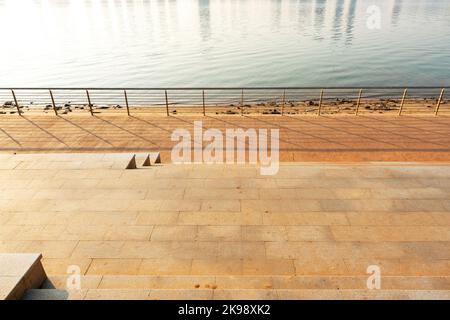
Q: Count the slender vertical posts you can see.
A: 12